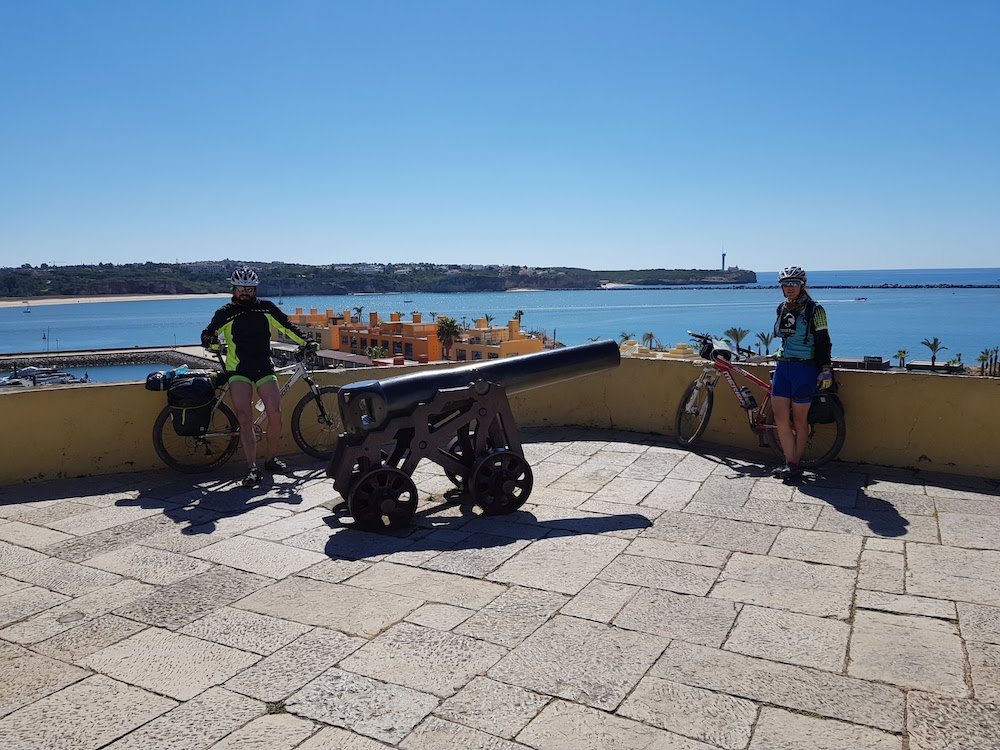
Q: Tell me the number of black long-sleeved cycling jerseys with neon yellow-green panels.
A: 1